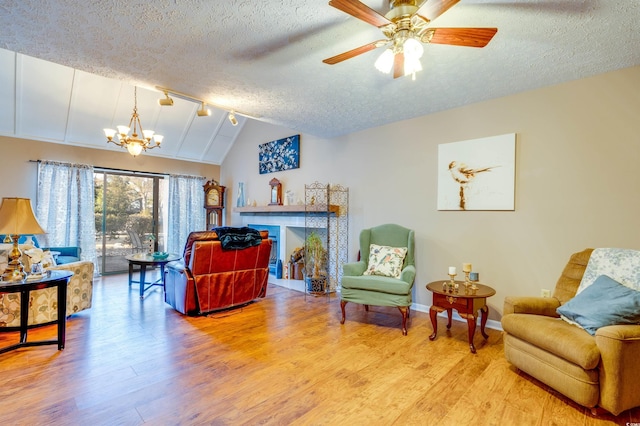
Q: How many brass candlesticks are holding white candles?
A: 1